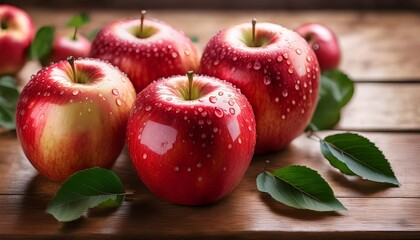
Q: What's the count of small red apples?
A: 3